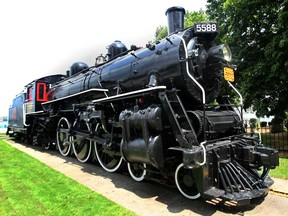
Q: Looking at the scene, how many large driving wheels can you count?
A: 3